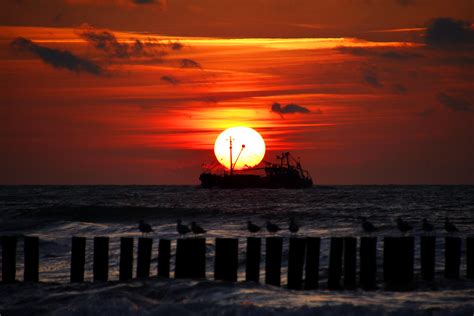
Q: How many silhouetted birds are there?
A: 10